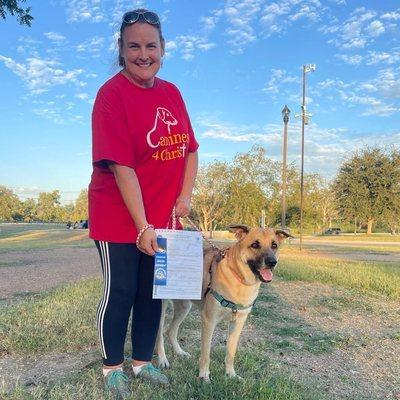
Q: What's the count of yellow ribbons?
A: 0